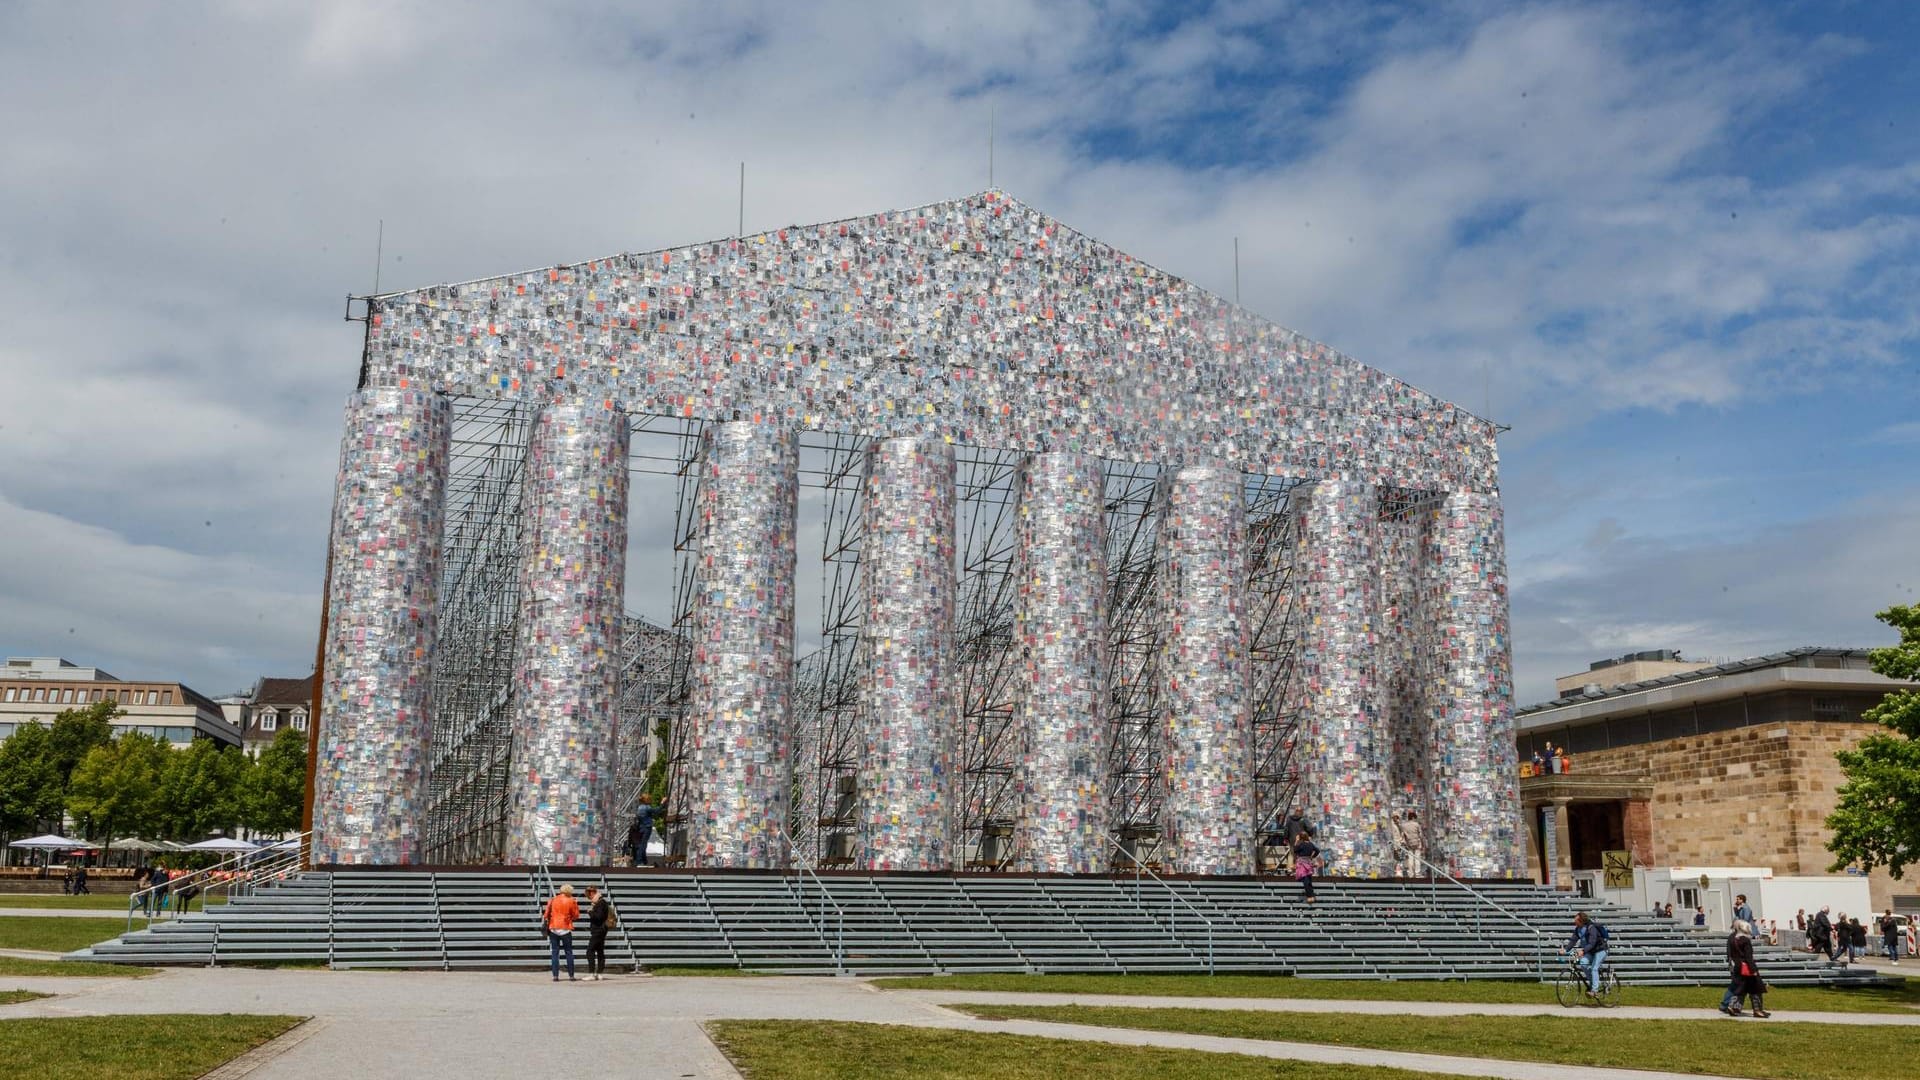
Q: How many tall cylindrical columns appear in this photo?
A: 8